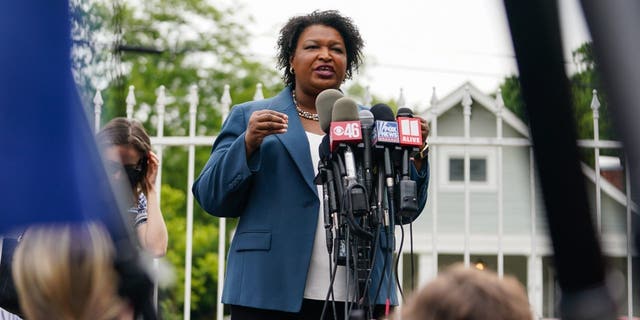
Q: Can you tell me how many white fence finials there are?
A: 12